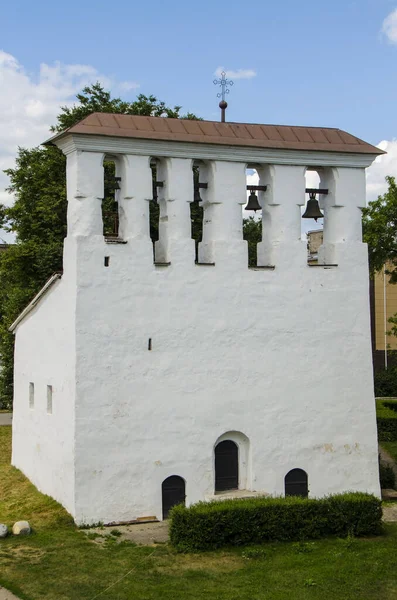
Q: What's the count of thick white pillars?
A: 6